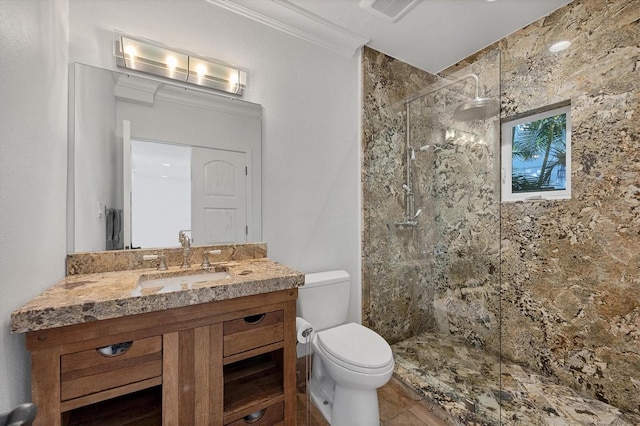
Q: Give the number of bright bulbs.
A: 4